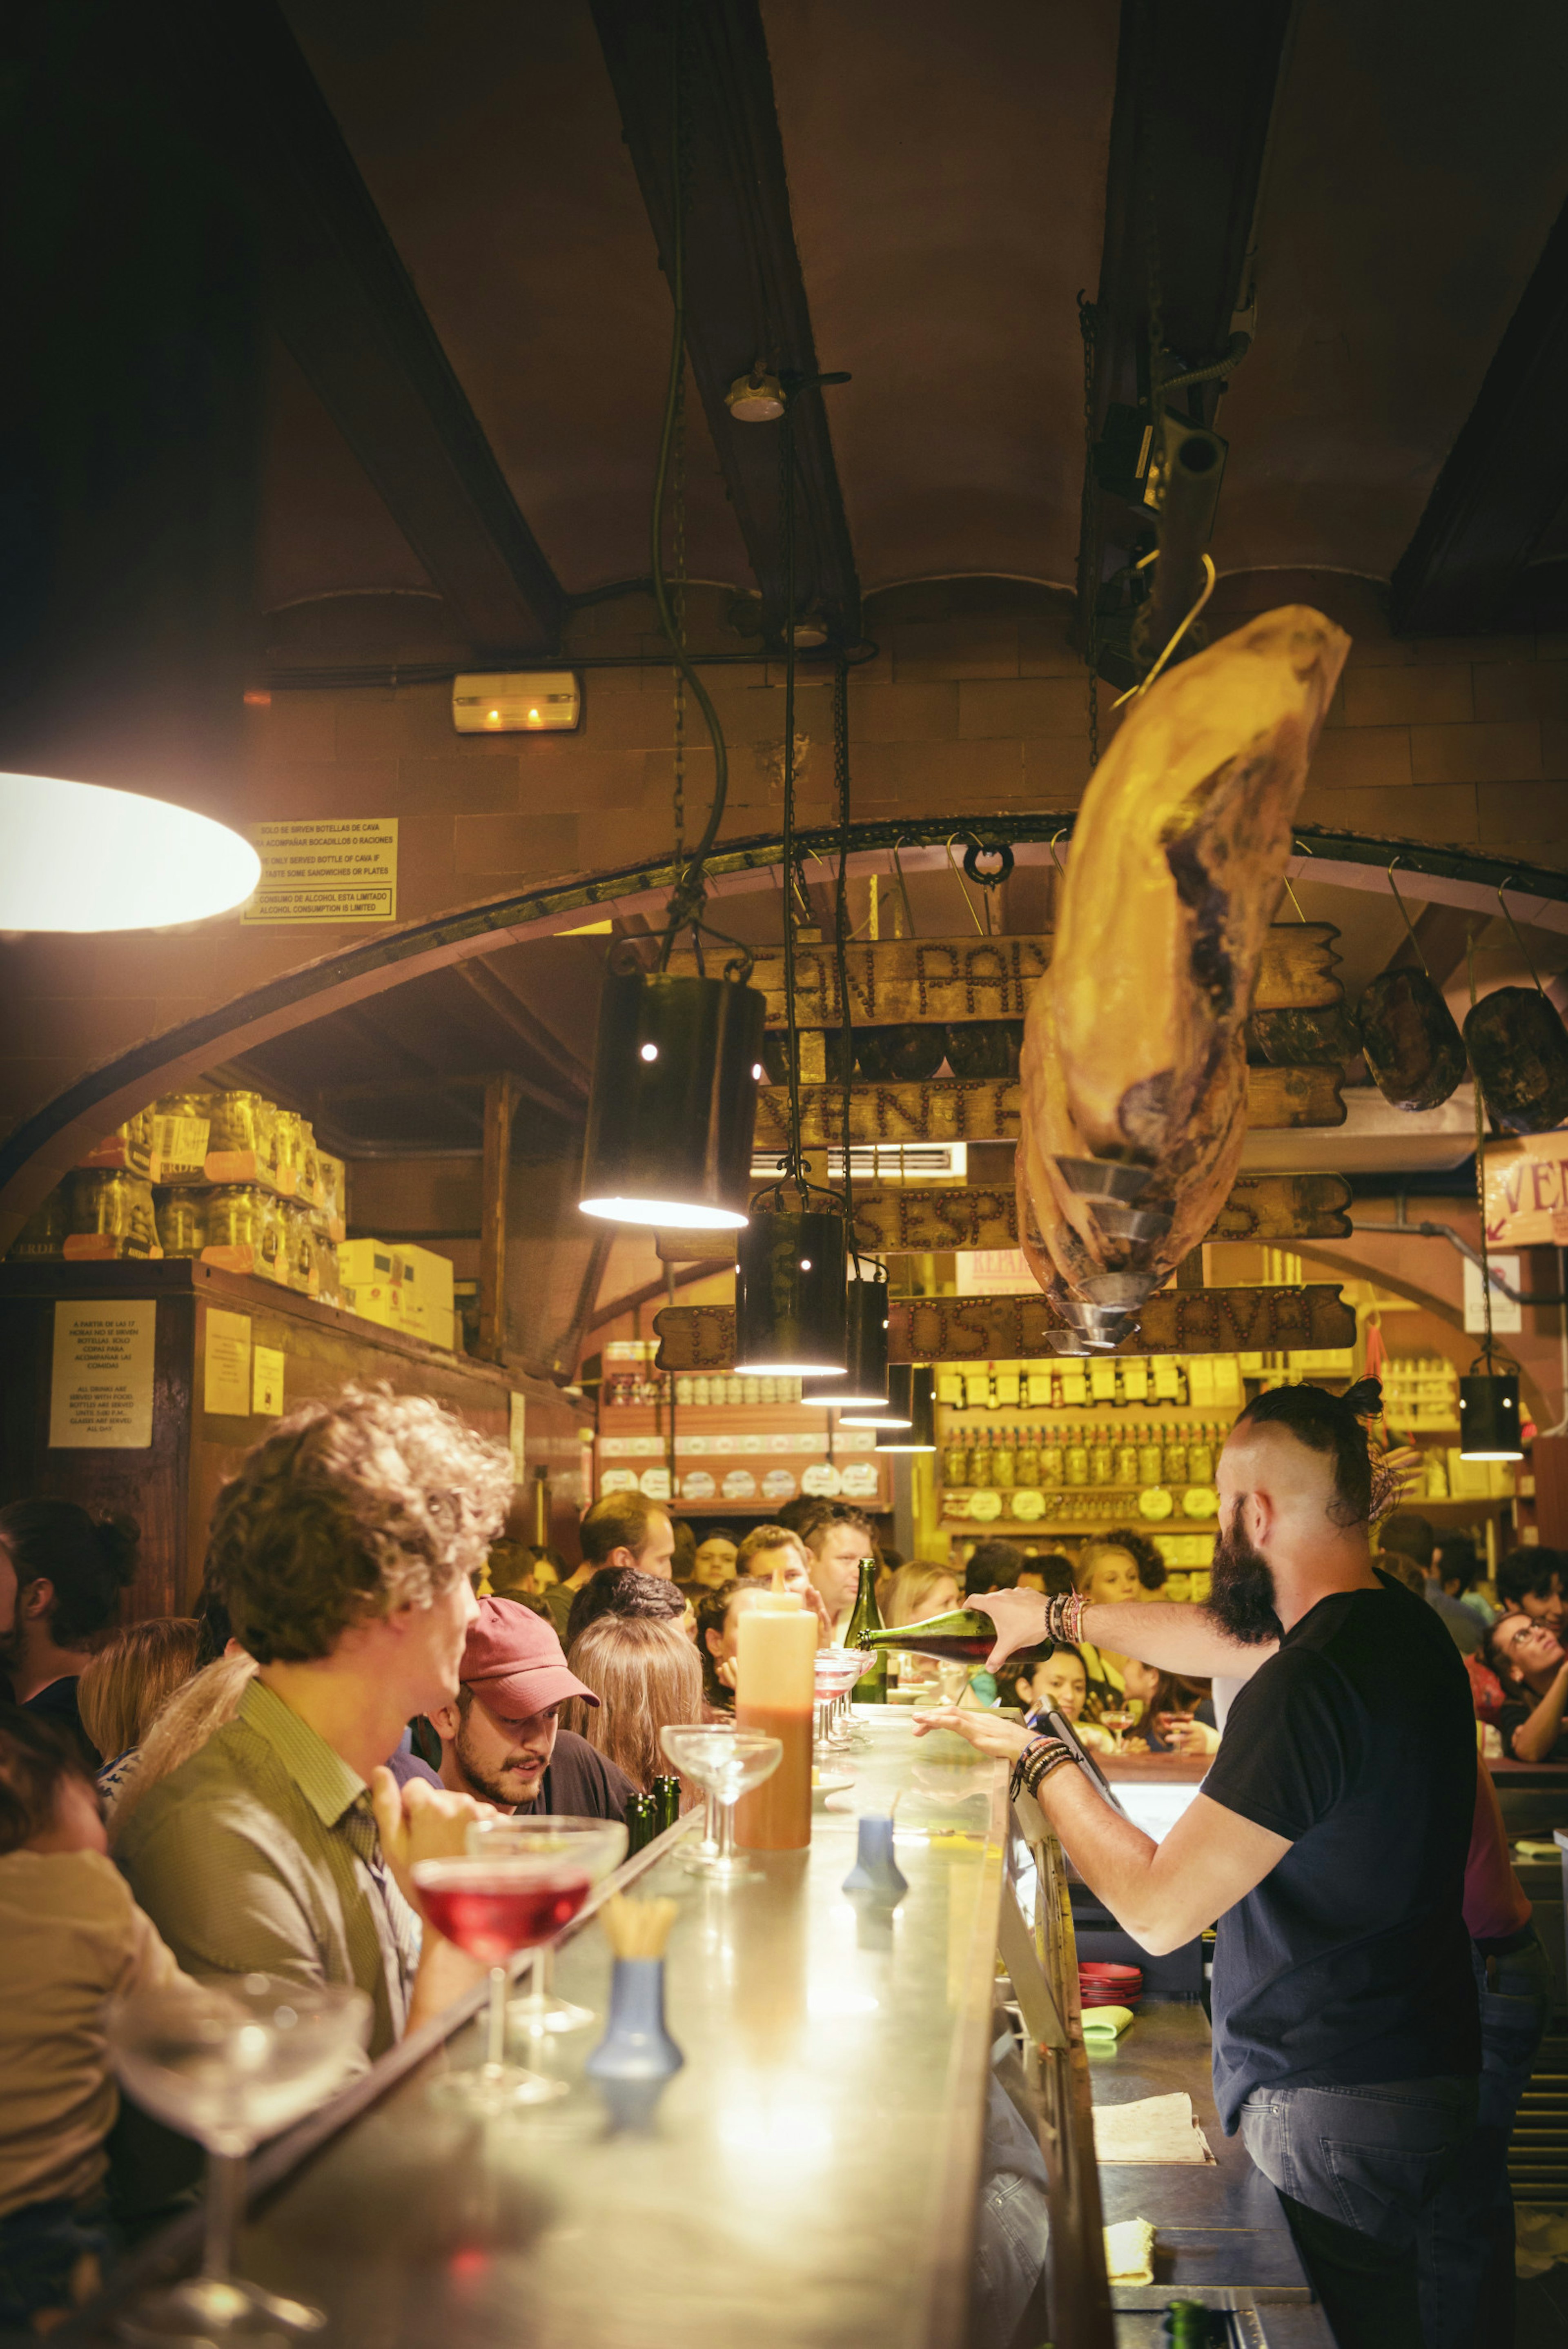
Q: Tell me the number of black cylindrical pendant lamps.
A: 7